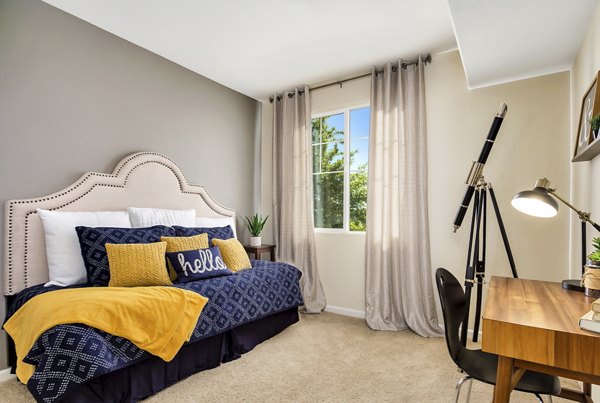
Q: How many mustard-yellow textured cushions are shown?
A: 3